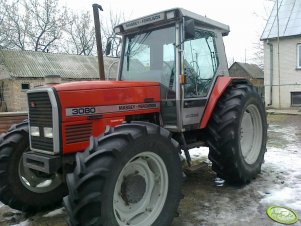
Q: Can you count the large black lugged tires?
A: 3